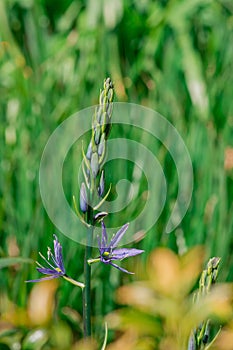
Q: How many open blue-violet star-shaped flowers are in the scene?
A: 2